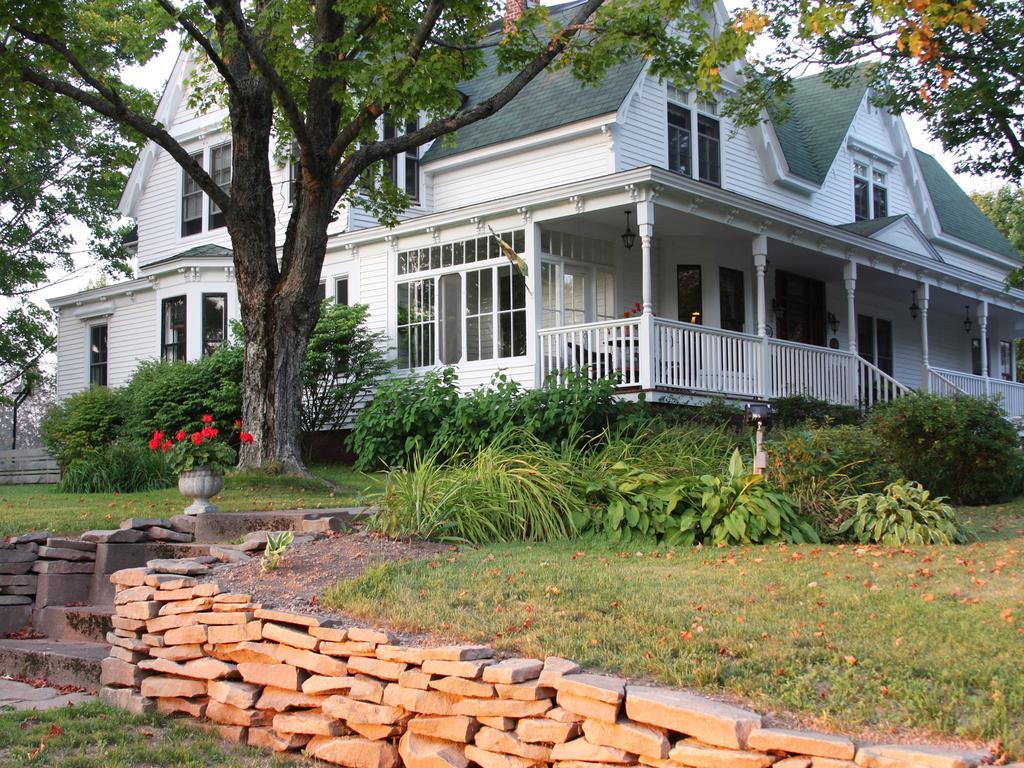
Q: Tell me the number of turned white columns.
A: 5